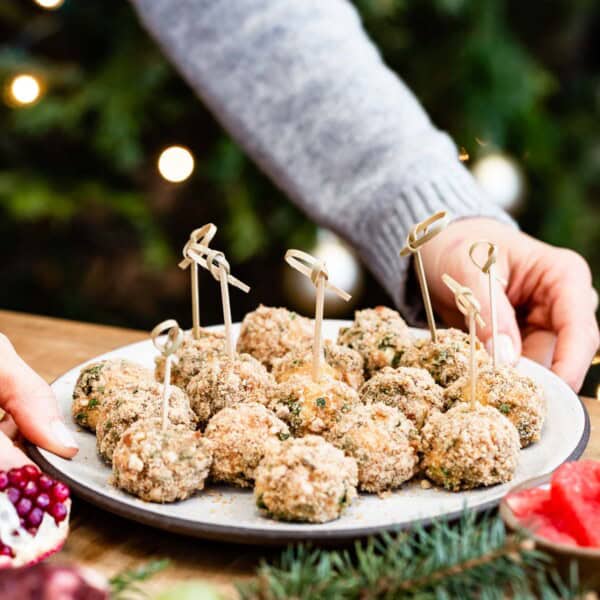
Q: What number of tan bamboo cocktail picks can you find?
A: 7